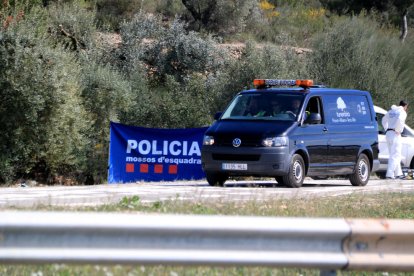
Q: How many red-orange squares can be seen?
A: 4